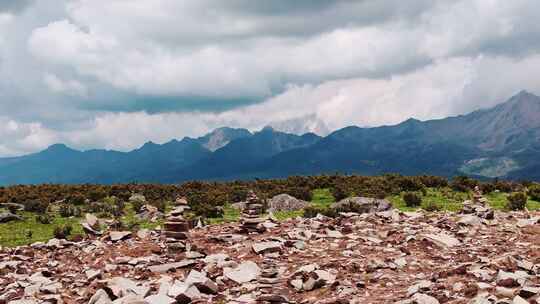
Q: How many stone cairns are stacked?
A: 3